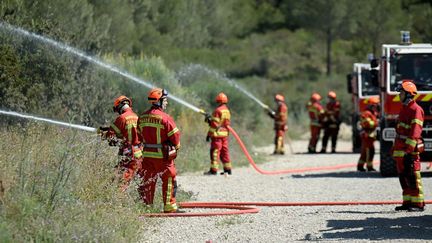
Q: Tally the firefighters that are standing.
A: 8